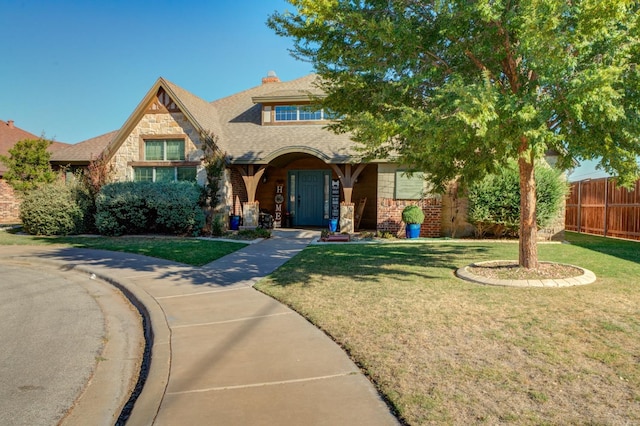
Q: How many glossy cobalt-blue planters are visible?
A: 3